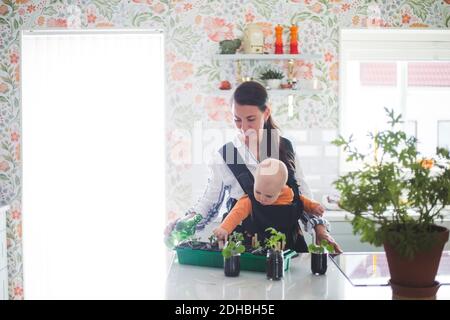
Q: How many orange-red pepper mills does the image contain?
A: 2